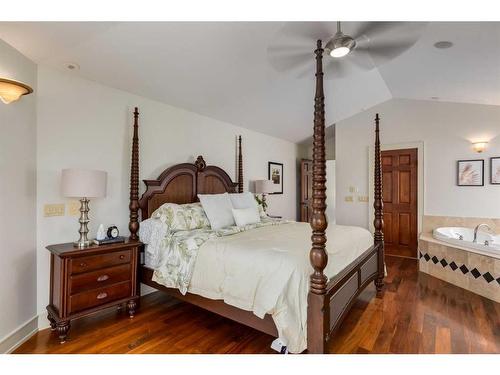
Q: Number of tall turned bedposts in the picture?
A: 4